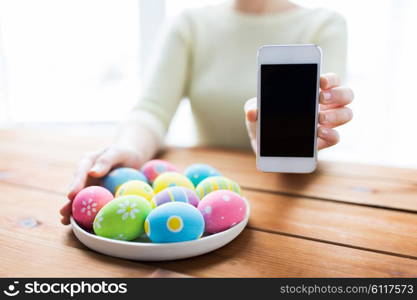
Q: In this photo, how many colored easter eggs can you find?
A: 11